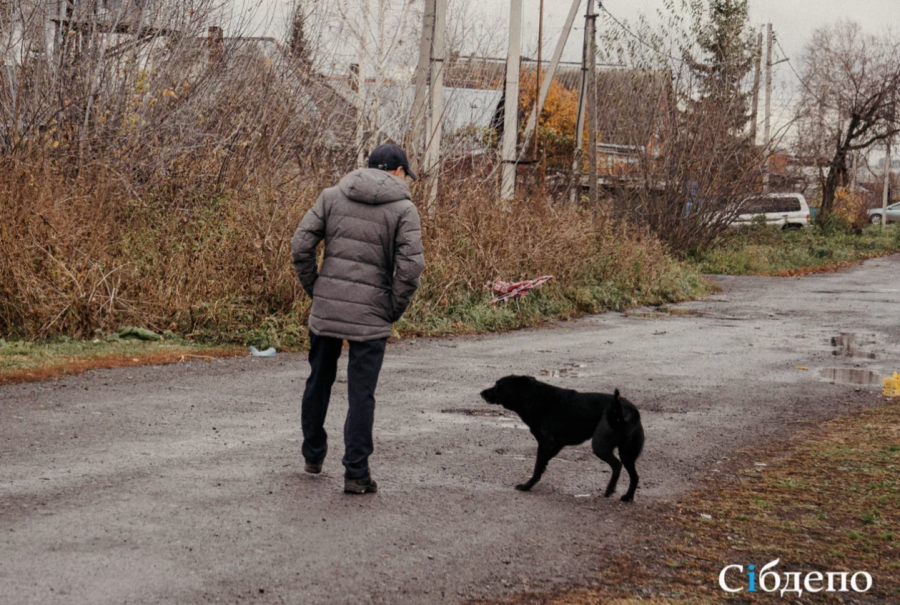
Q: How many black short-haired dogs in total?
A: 1